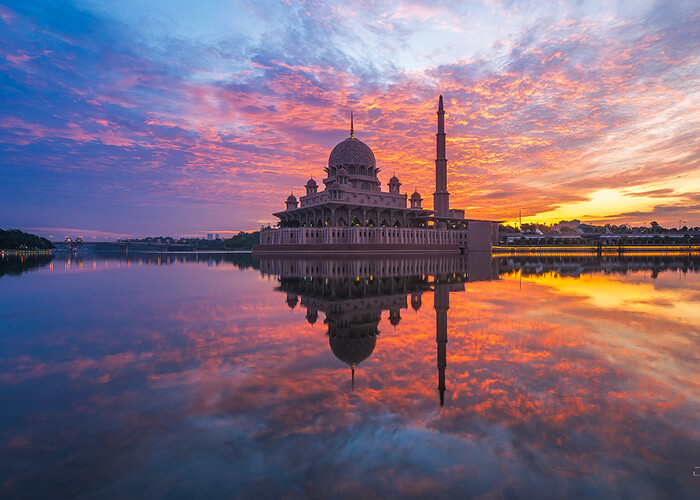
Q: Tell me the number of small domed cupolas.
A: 6